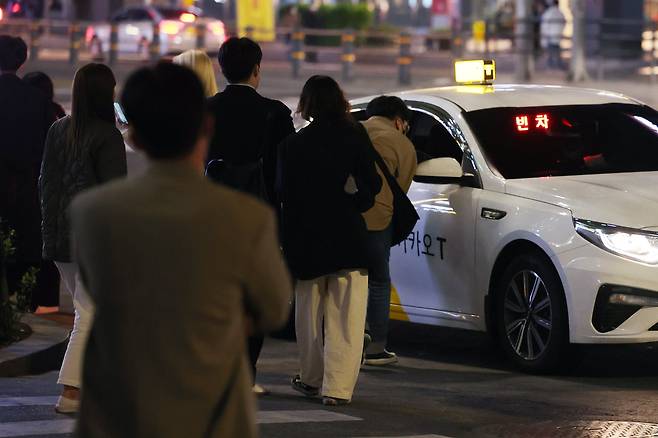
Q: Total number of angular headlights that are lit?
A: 1